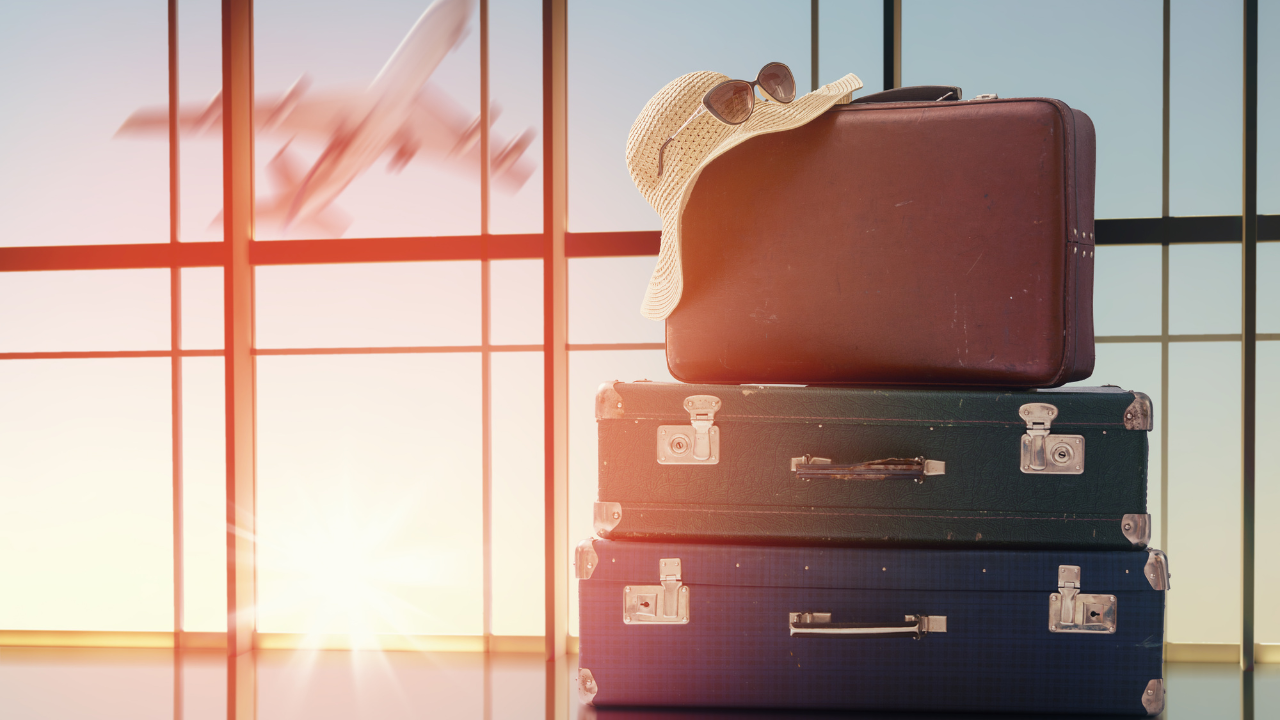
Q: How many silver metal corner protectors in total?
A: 8